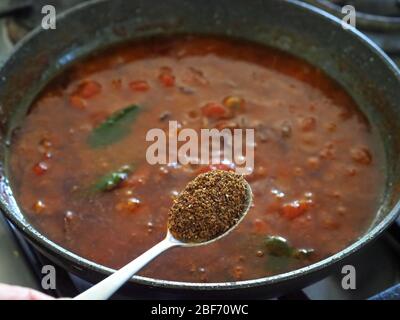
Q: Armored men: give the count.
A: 0